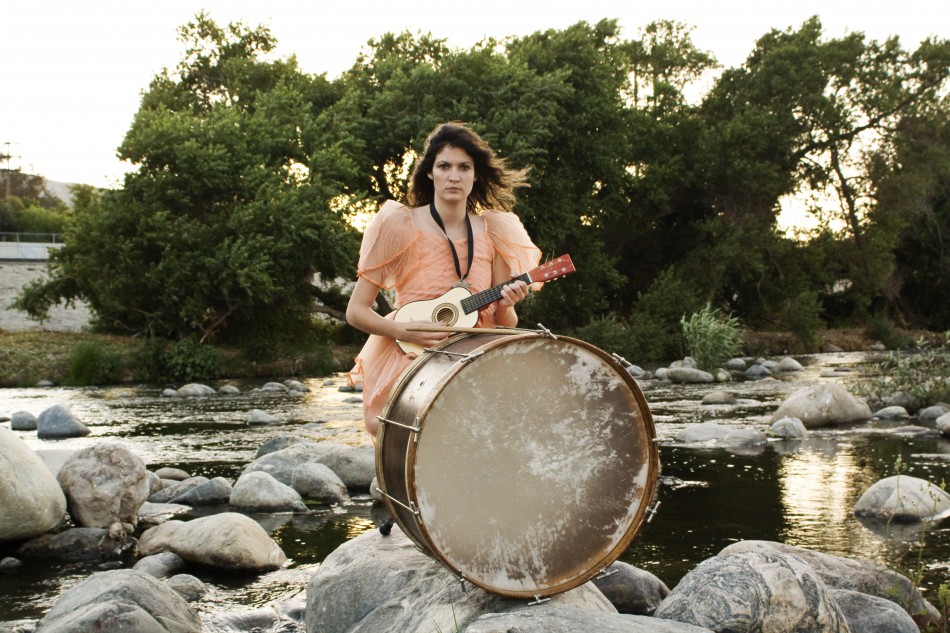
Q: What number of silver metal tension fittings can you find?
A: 10